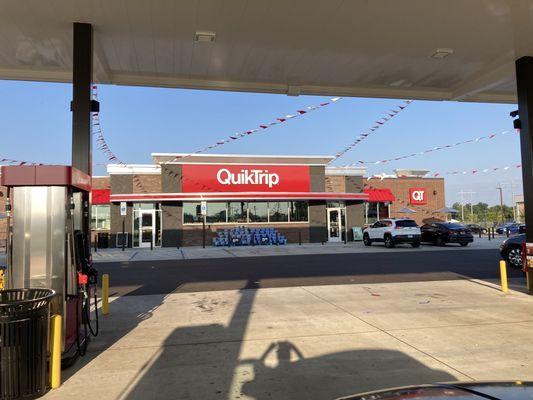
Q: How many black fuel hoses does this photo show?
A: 2